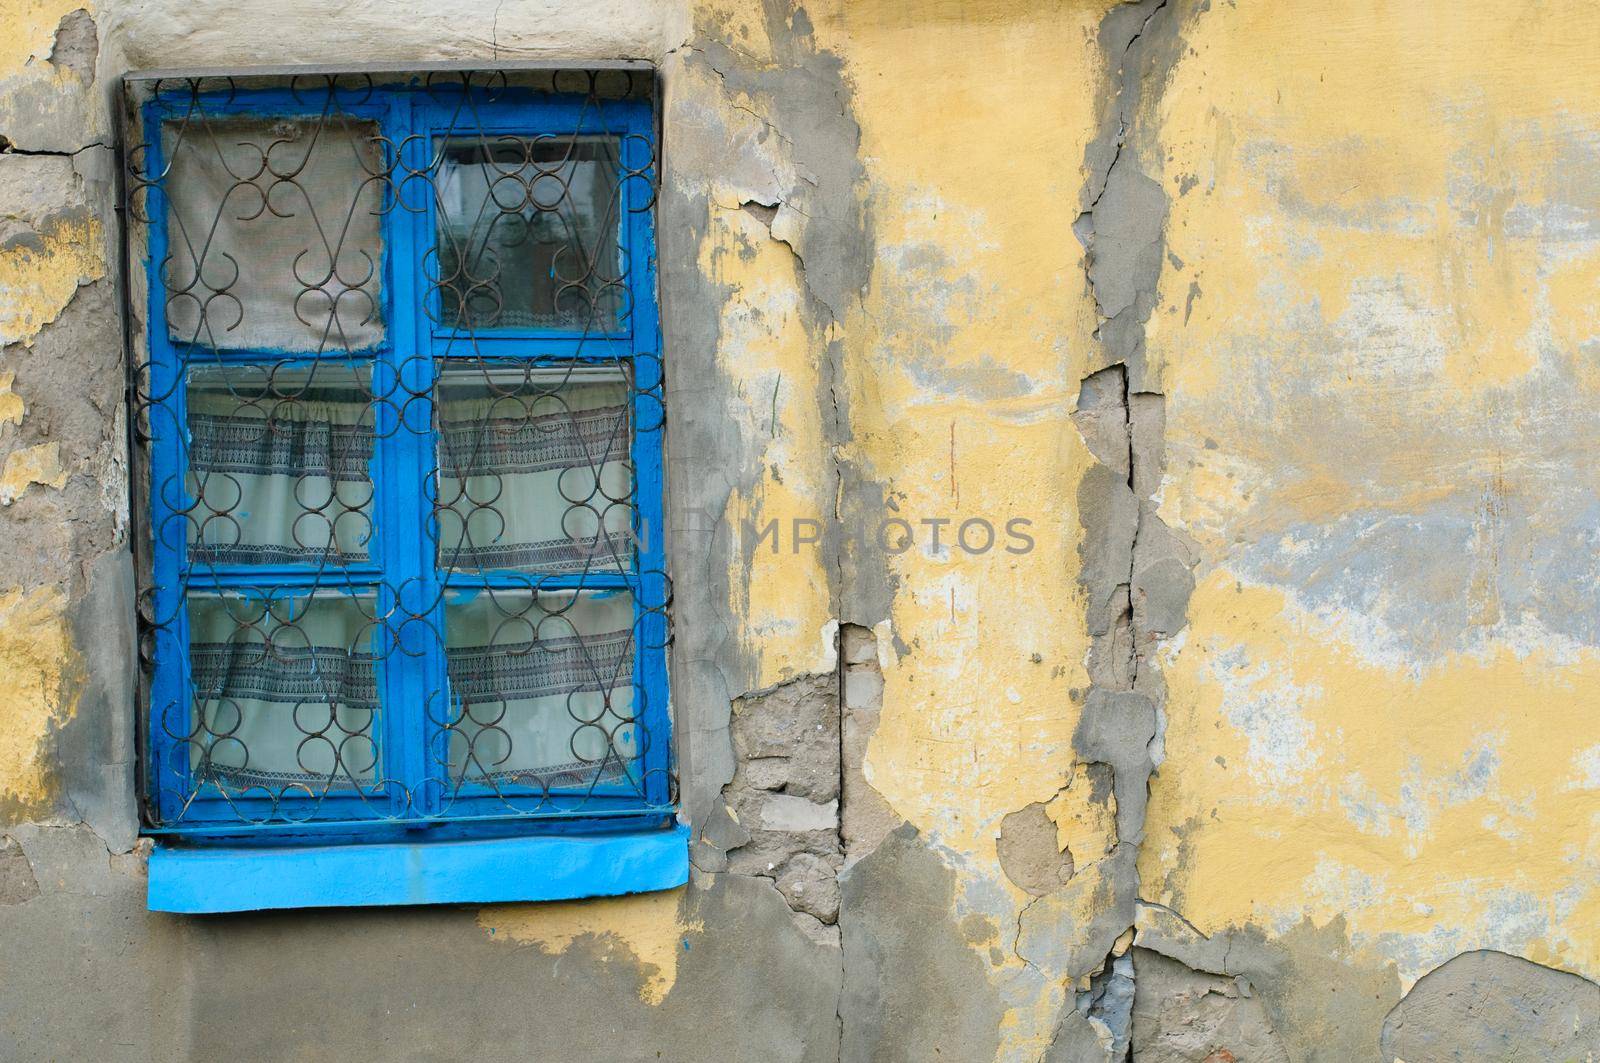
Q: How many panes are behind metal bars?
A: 6